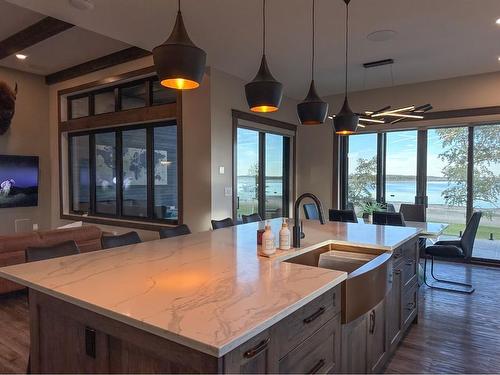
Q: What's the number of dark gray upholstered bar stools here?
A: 5